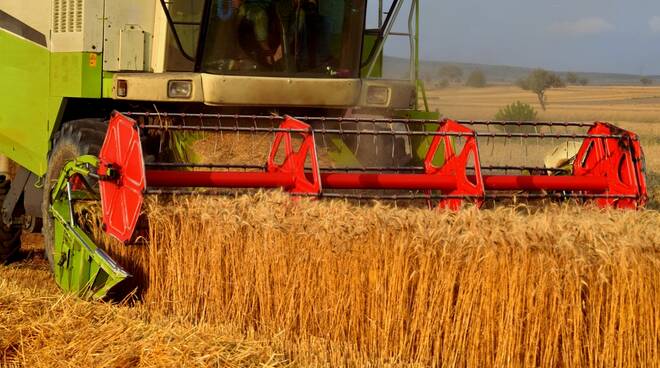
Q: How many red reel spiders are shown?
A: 4